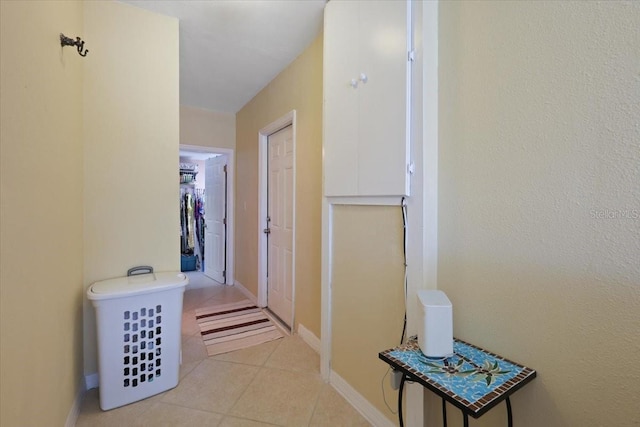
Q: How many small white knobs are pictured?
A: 2